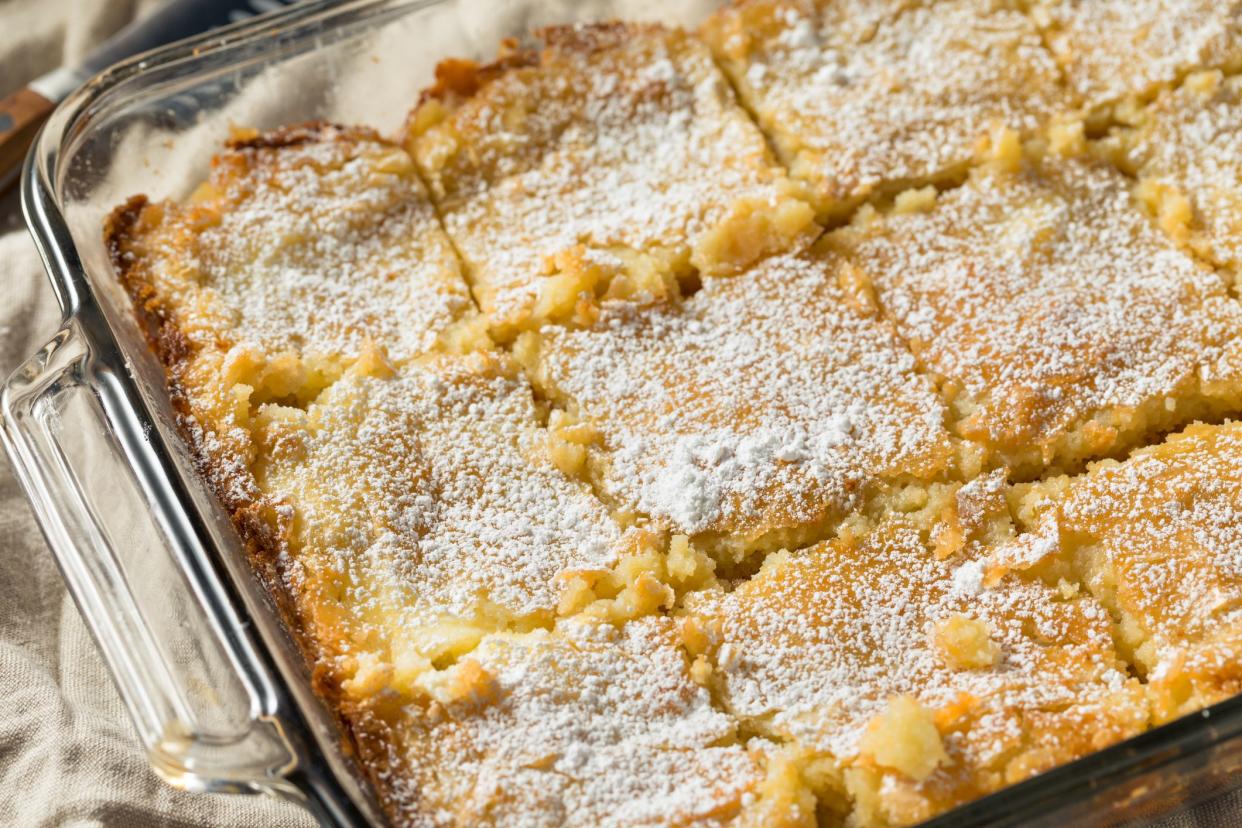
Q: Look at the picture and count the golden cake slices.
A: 11